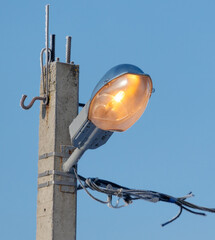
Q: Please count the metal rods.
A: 3